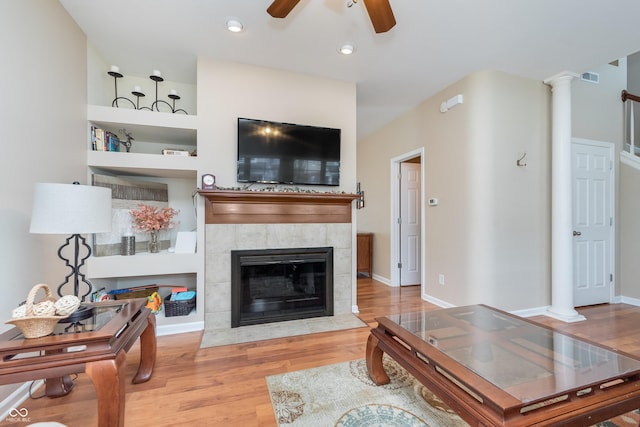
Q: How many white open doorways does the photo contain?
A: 1